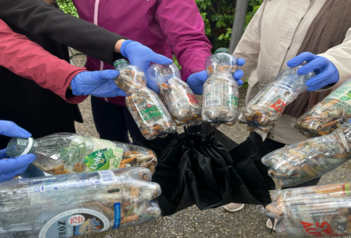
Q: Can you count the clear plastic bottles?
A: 9